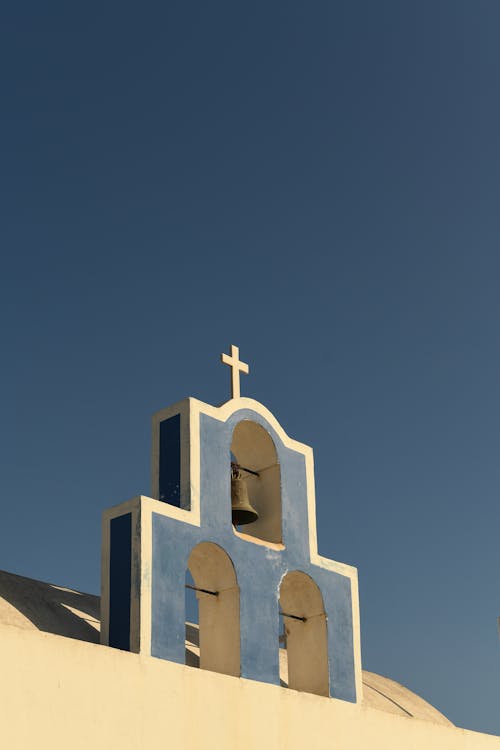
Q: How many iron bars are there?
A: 3